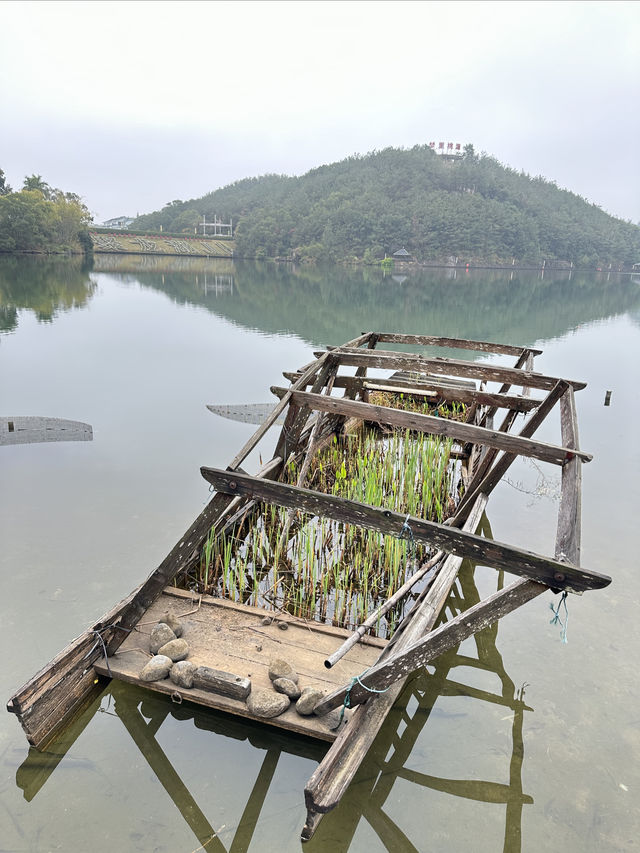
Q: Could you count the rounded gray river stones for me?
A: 9